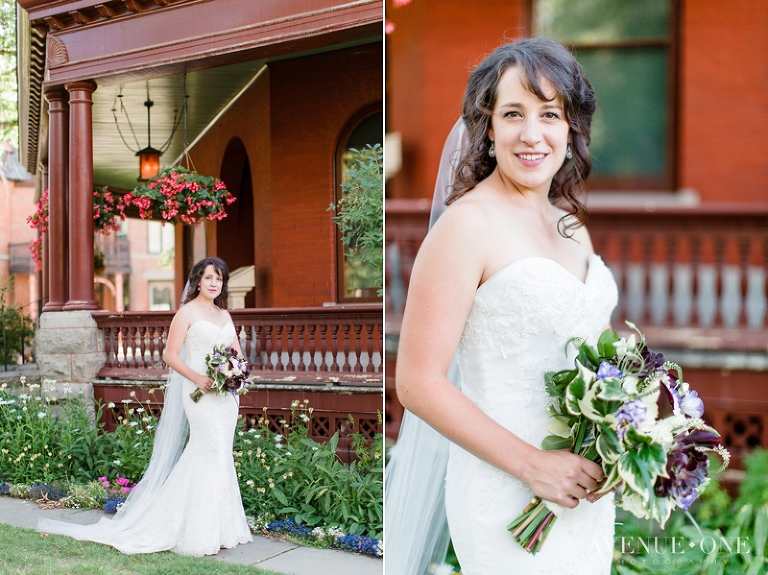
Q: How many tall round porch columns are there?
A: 2